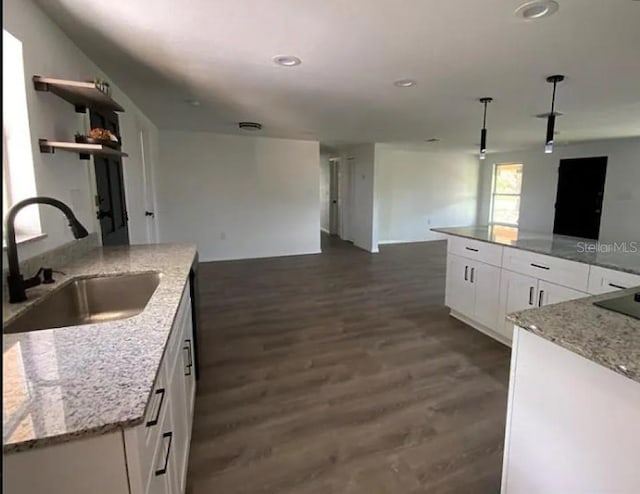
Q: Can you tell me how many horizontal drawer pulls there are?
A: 5